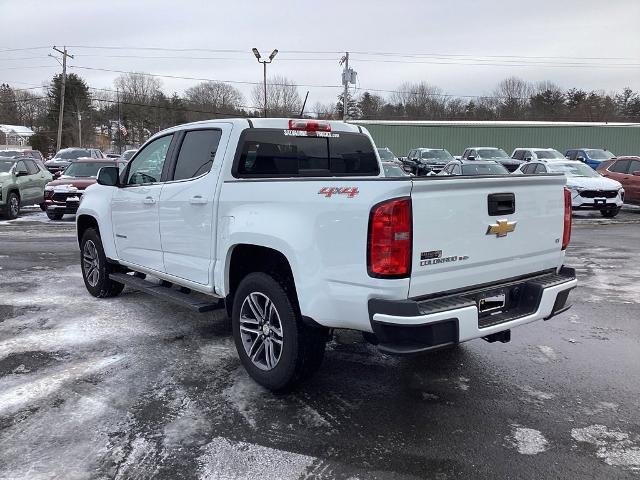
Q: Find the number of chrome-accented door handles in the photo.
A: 0